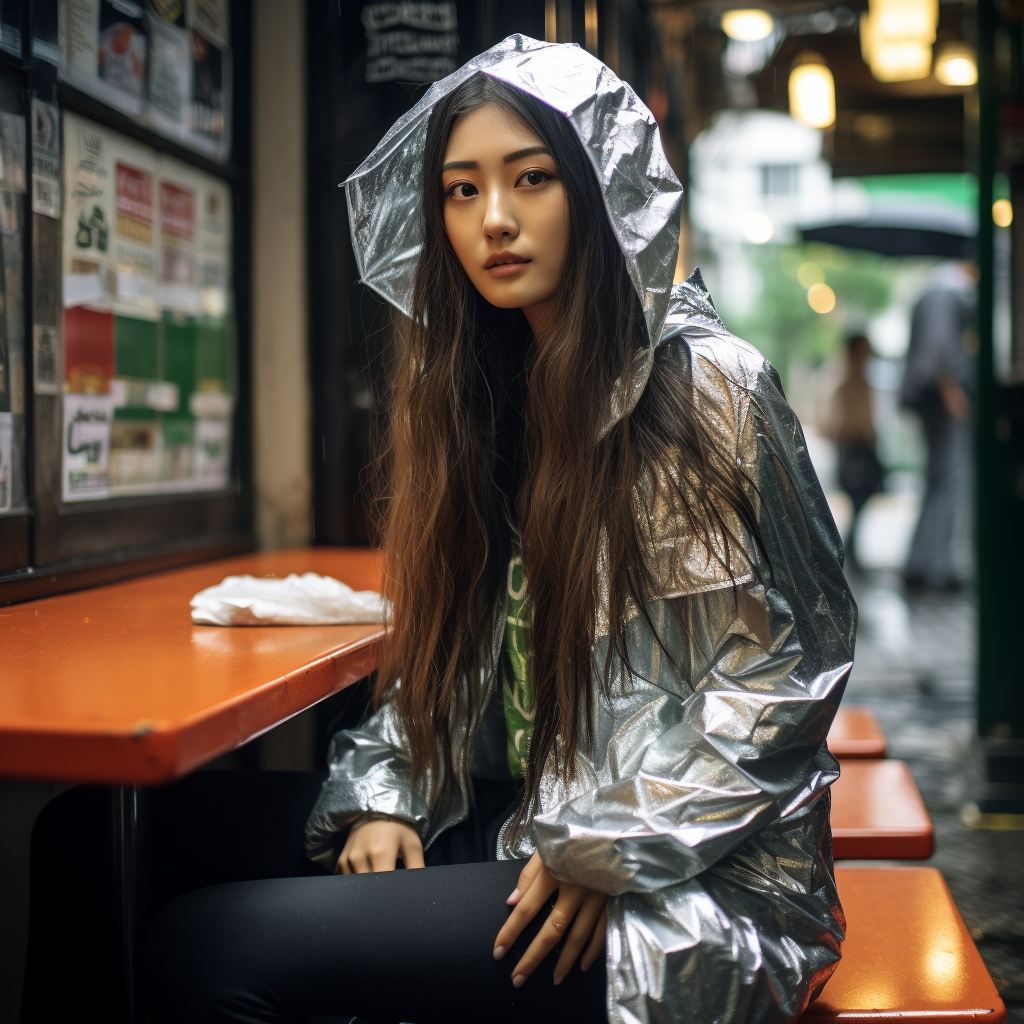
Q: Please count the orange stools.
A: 3